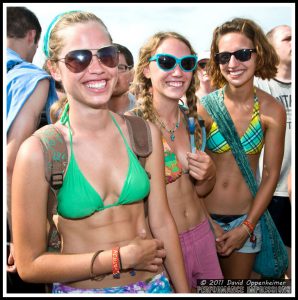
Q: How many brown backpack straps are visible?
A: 2